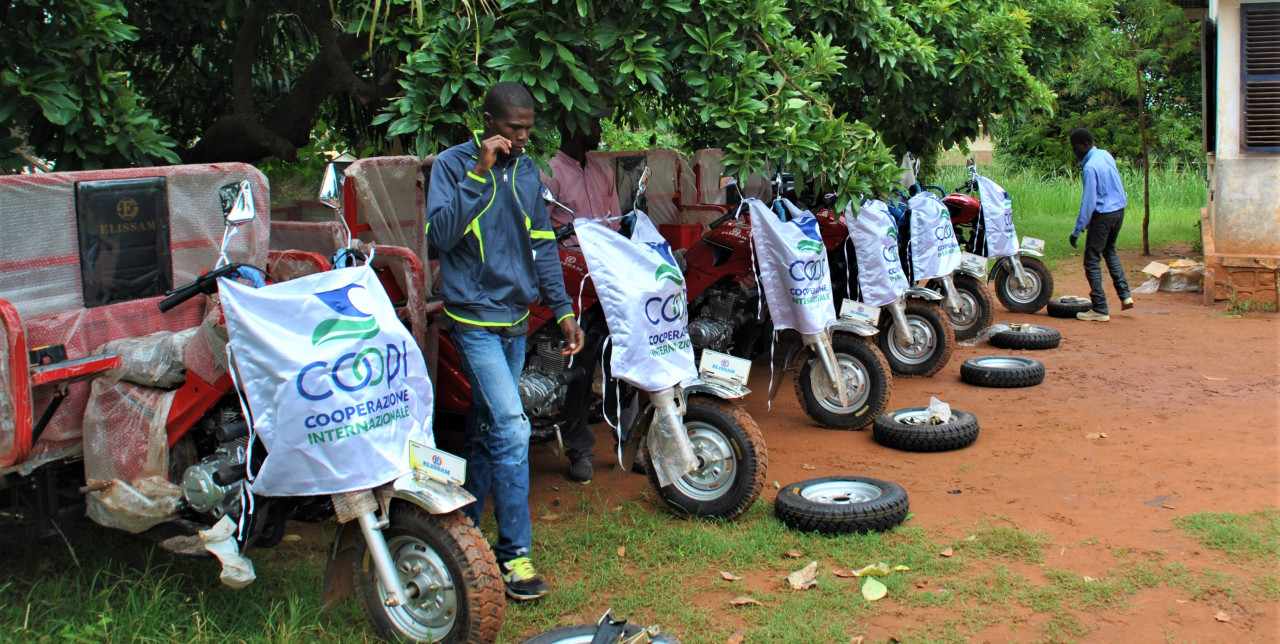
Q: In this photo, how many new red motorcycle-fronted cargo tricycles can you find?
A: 6